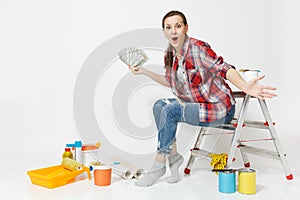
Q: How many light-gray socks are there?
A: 2